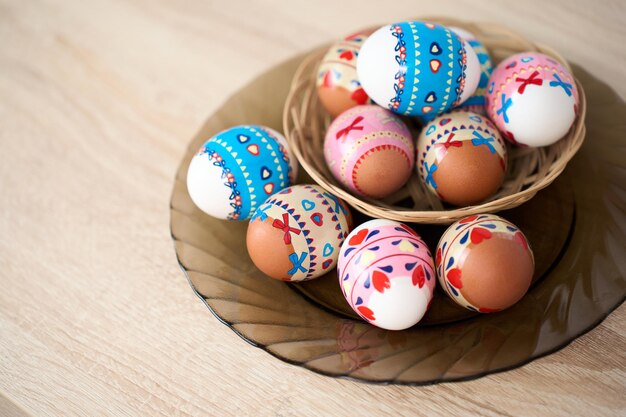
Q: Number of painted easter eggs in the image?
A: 10